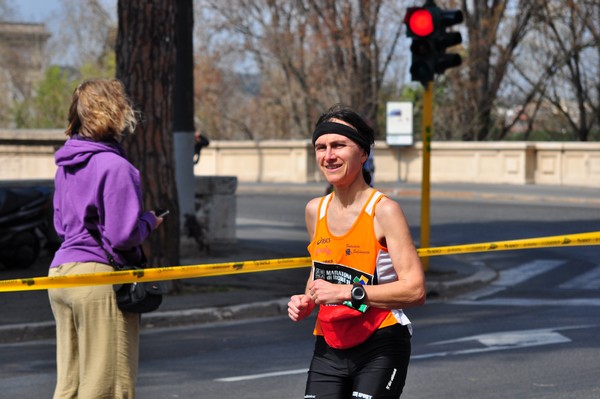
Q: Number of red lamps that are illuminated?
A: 1